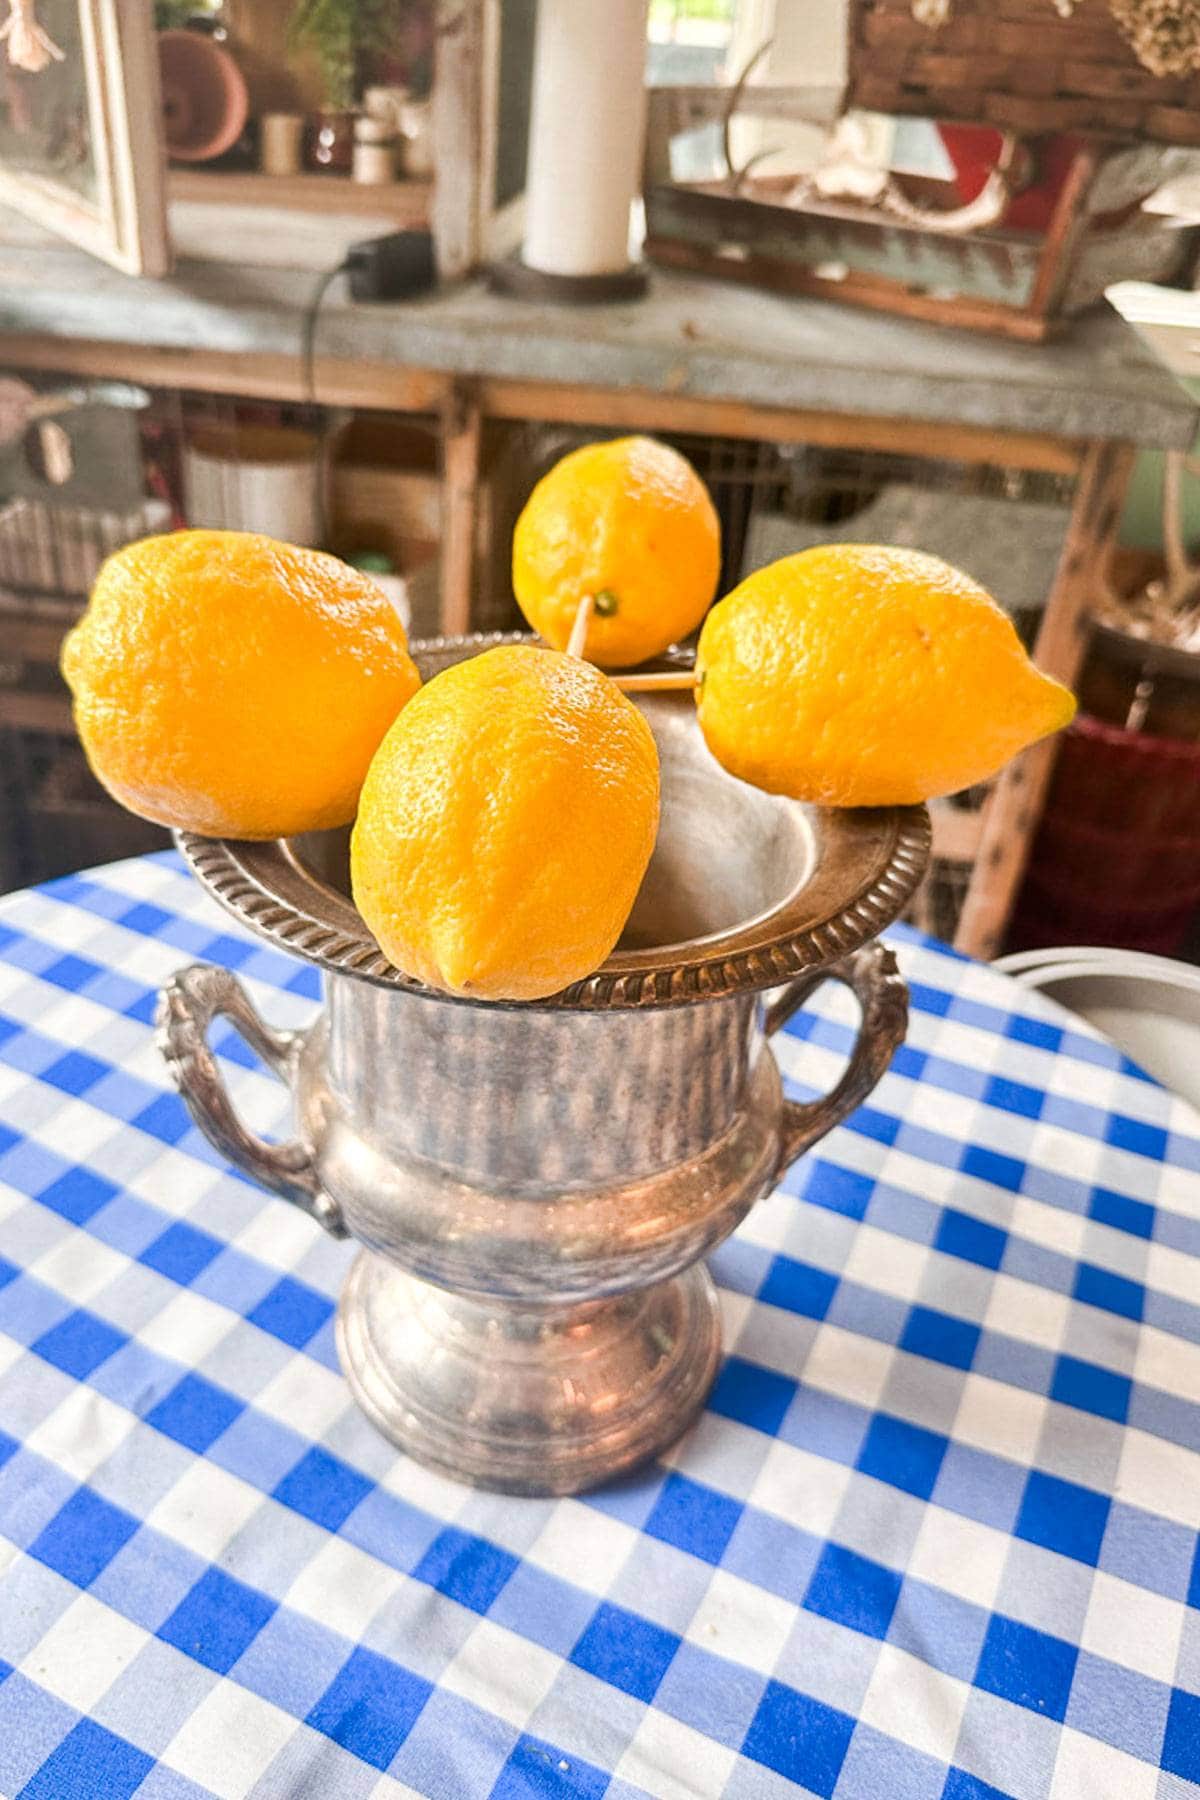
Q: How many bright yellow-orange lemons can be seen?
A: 4